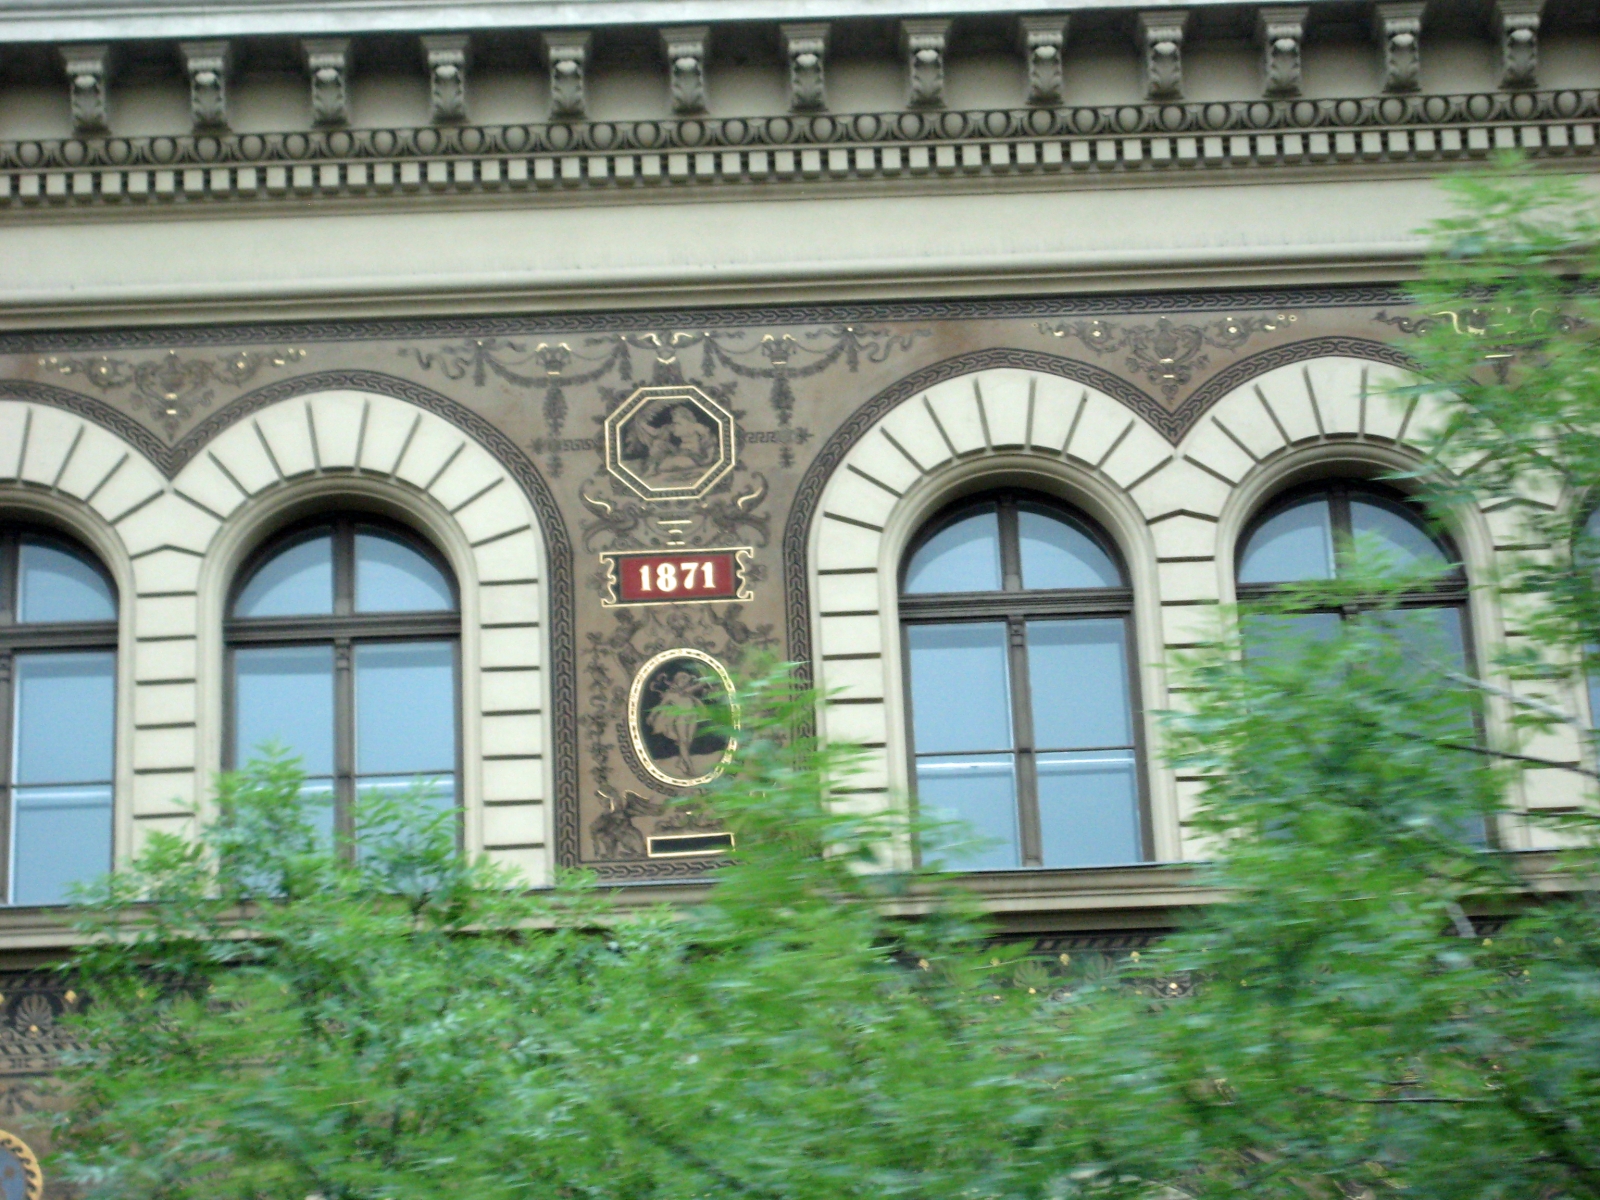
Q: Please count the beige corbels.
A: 13